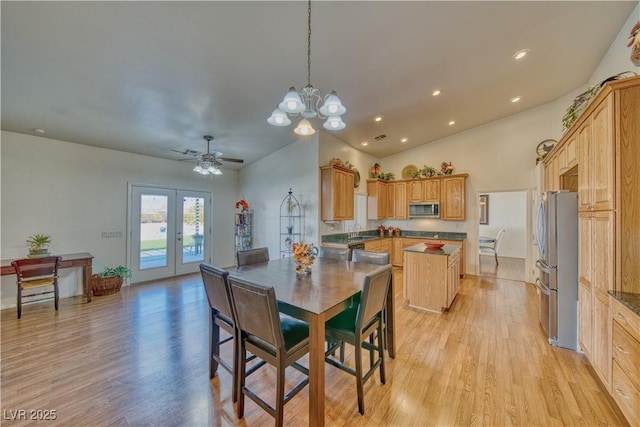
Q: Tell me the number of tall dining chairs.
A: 6